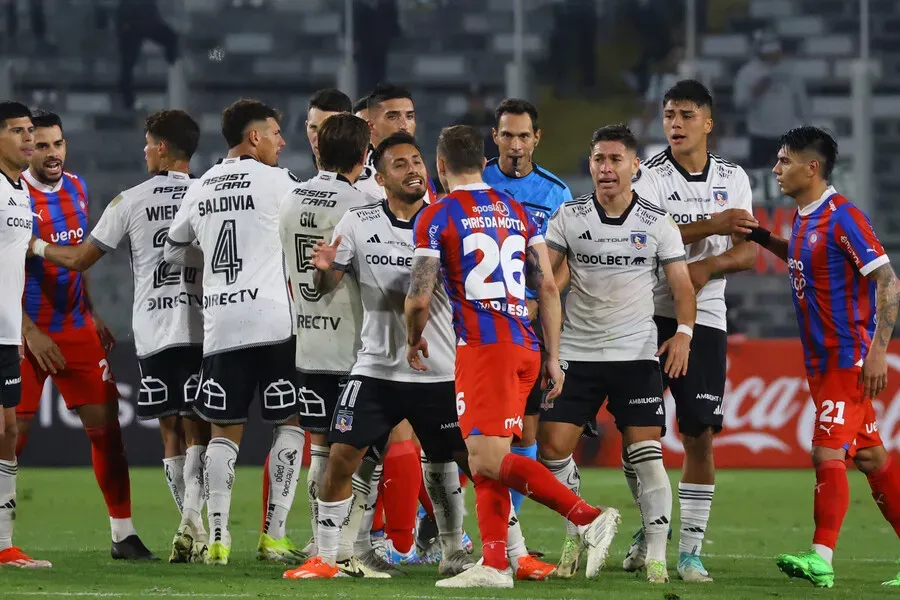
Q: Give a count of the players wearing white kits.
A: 8